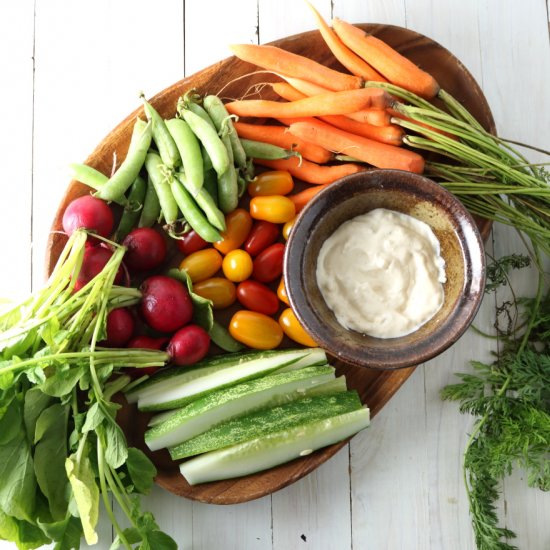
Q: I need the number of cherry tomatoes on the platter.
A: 14